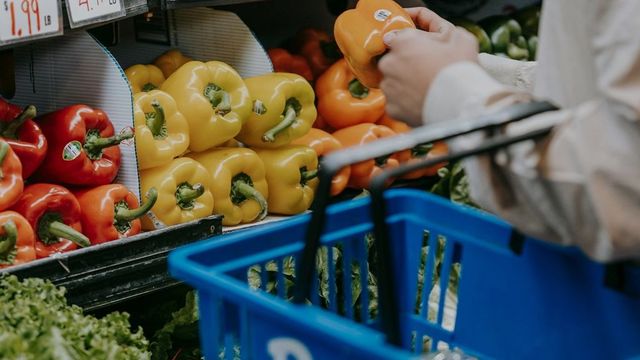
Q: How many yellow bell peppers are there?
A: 8